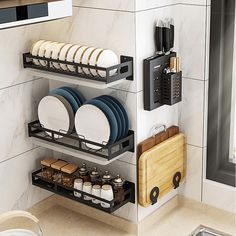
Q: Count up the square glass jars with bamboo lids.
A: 3